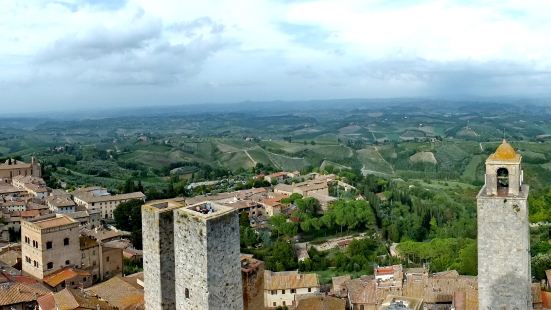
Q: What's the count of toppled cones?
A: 0